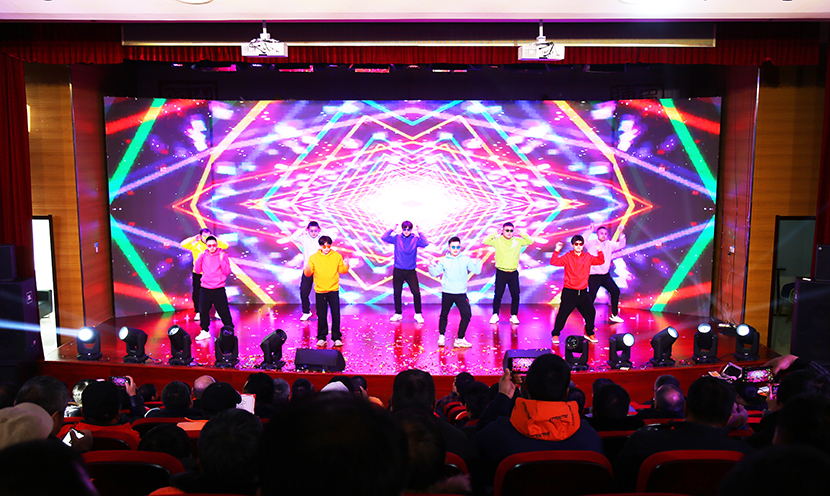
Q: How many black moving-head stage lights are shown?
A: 10